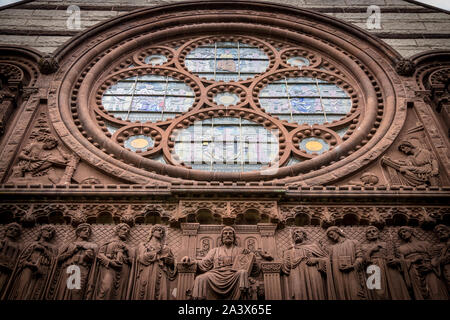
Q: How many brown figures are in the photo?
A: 13